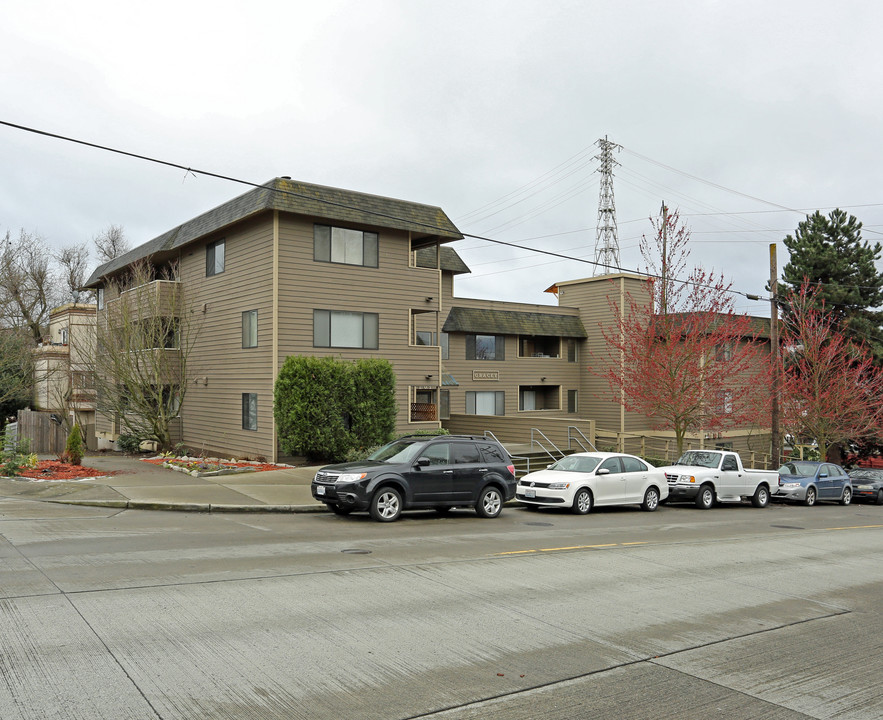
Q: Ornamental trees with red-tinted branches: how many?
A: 2